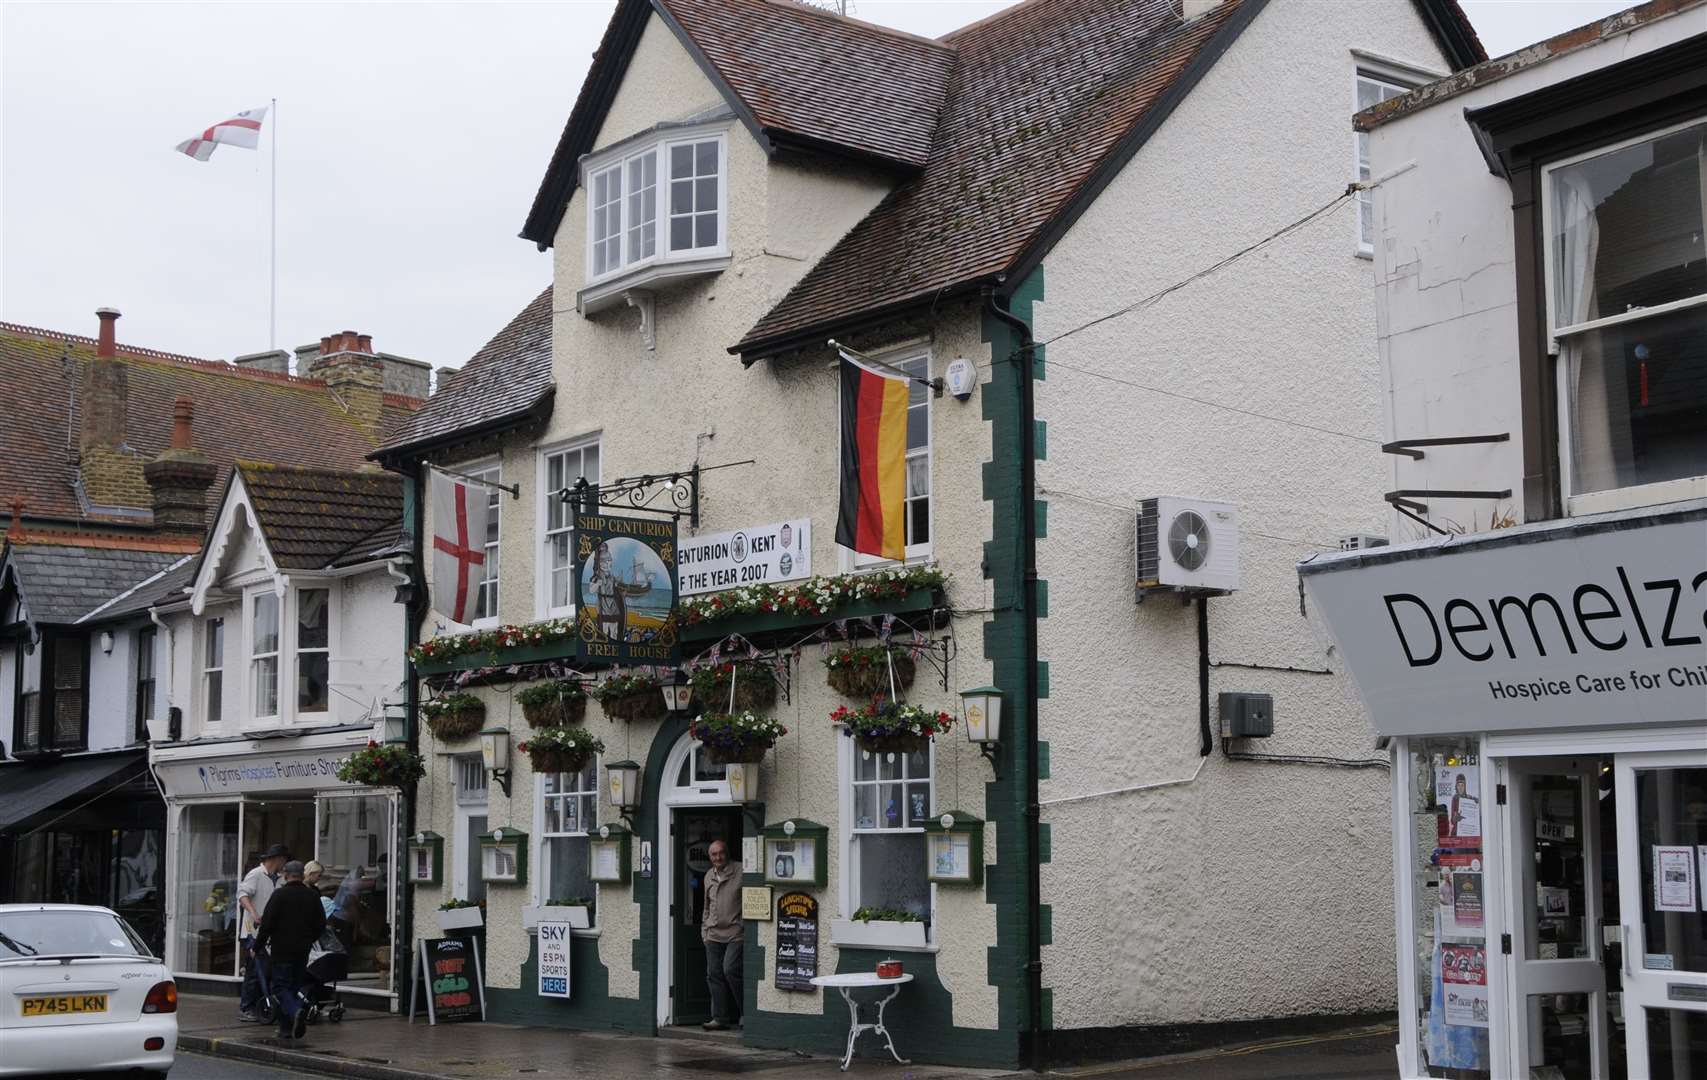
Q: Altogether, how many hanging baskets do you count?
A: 9